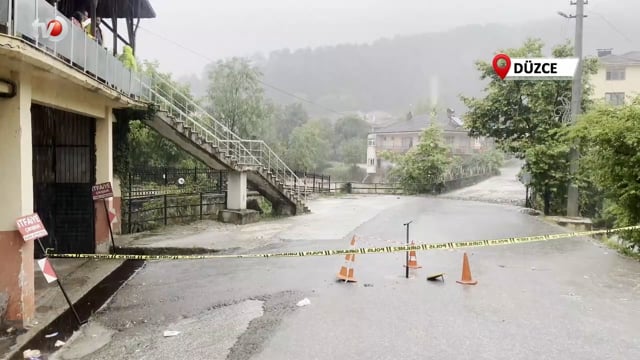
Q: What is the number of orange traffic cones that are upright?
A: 3